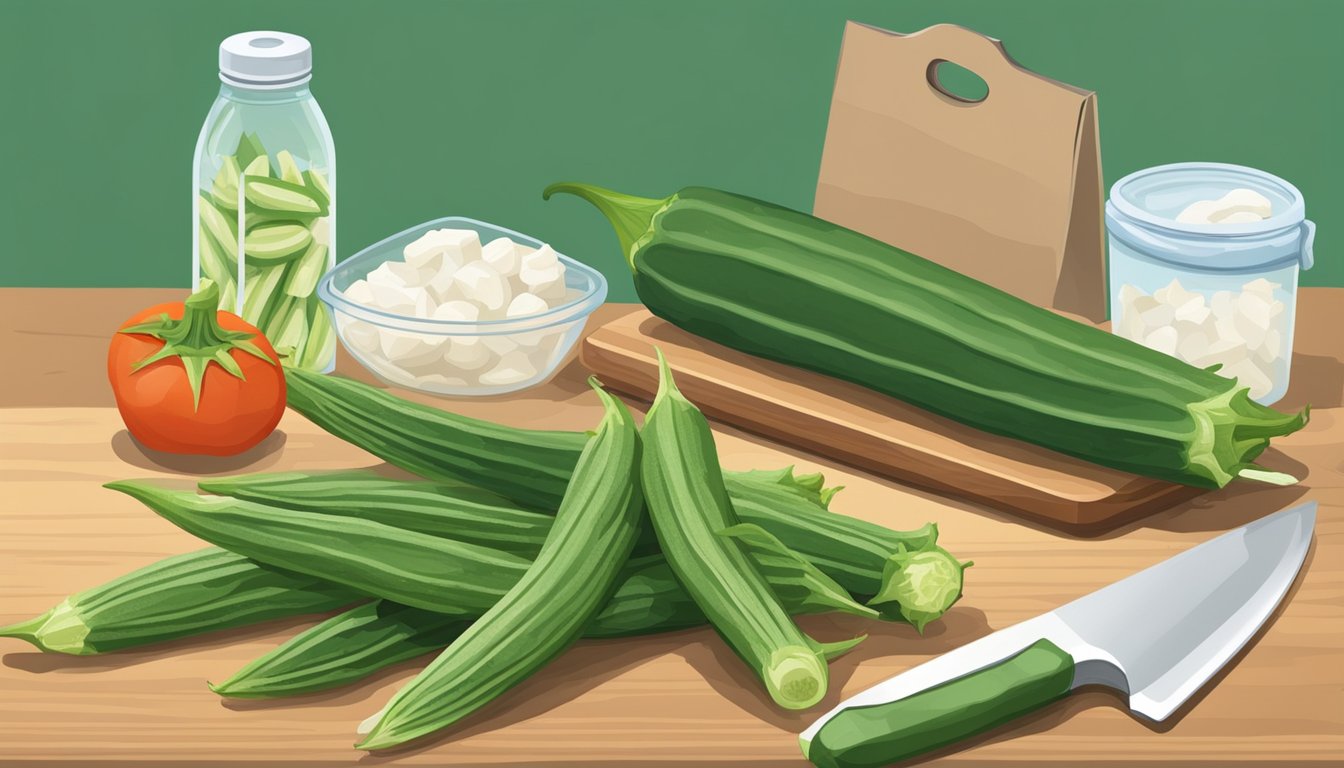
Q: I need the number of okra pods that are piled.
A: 7